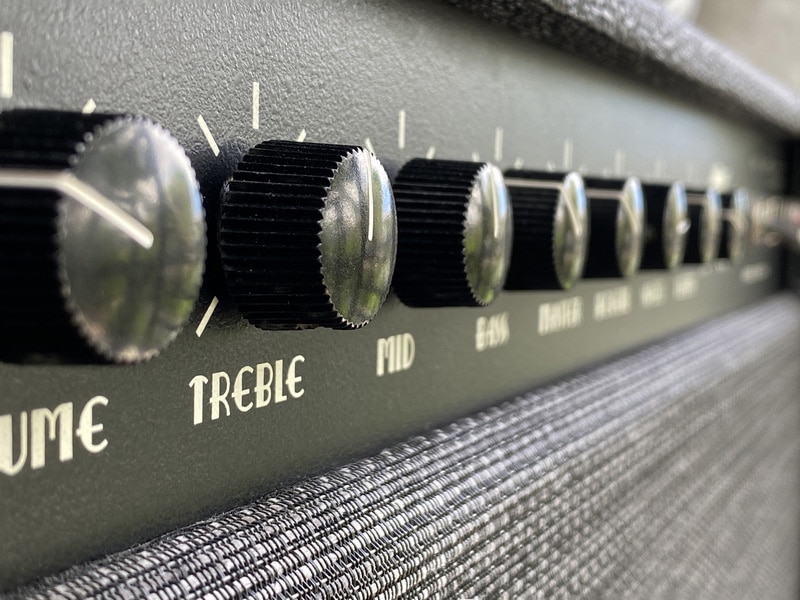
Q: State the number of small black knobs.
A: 8